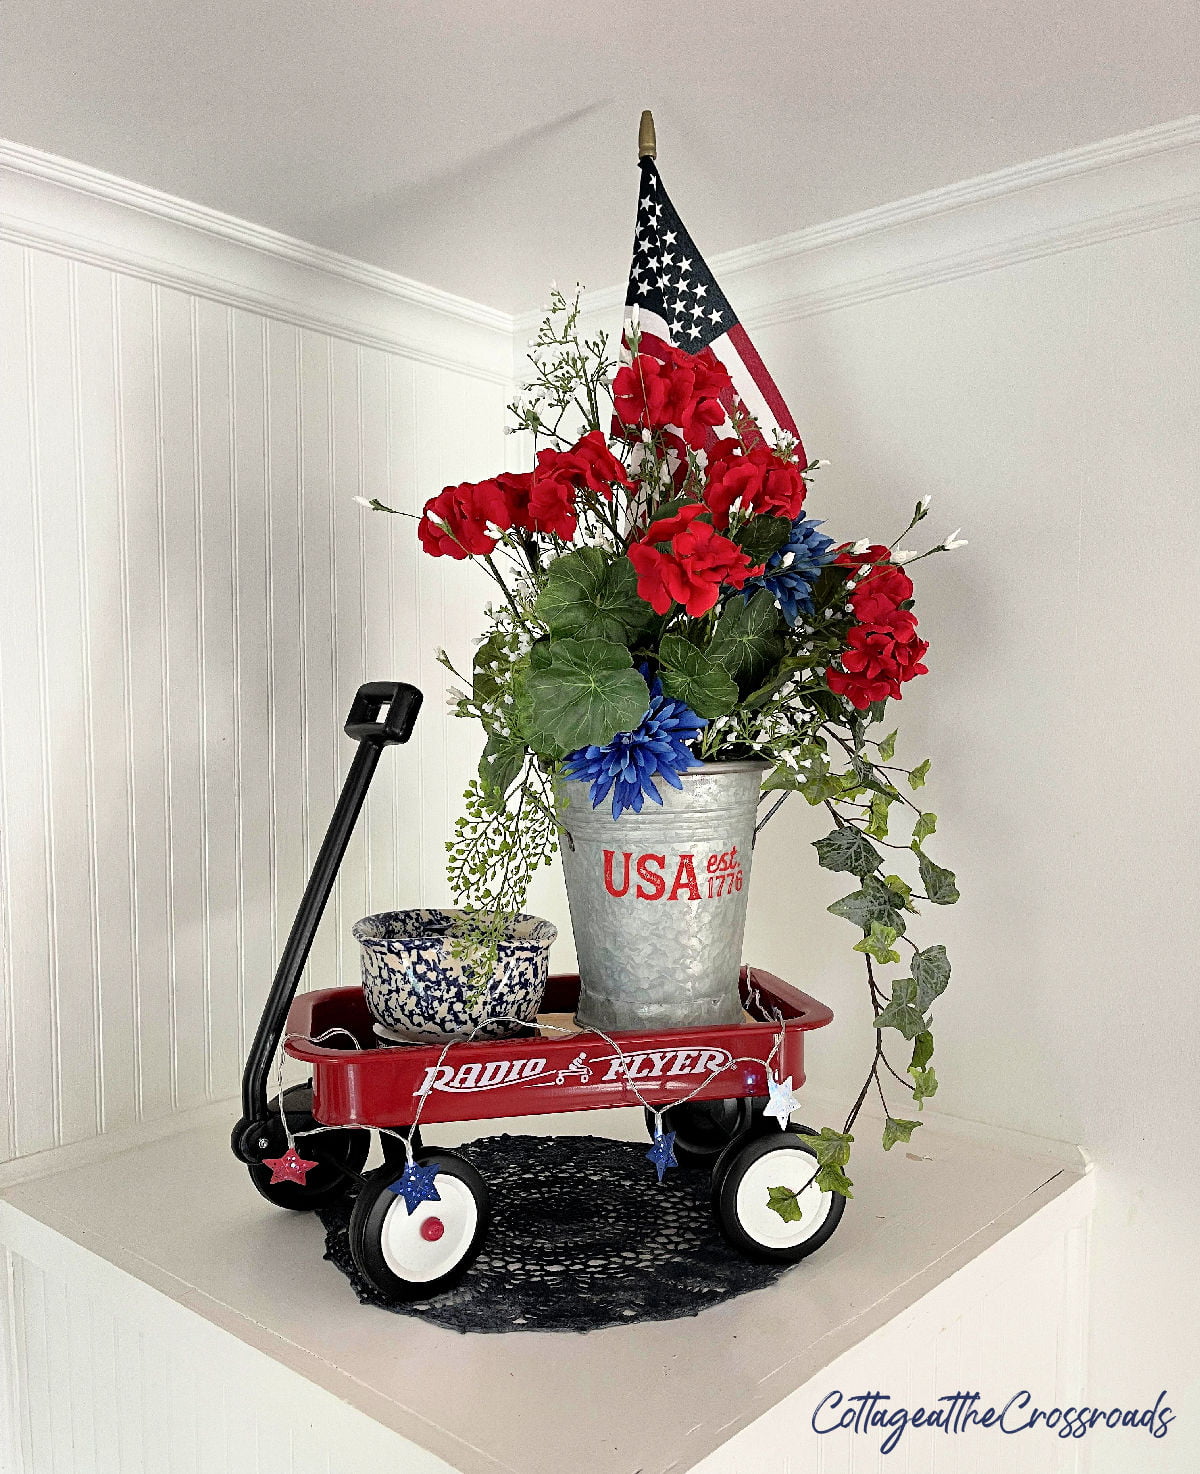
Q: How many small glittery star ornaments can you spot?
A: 4